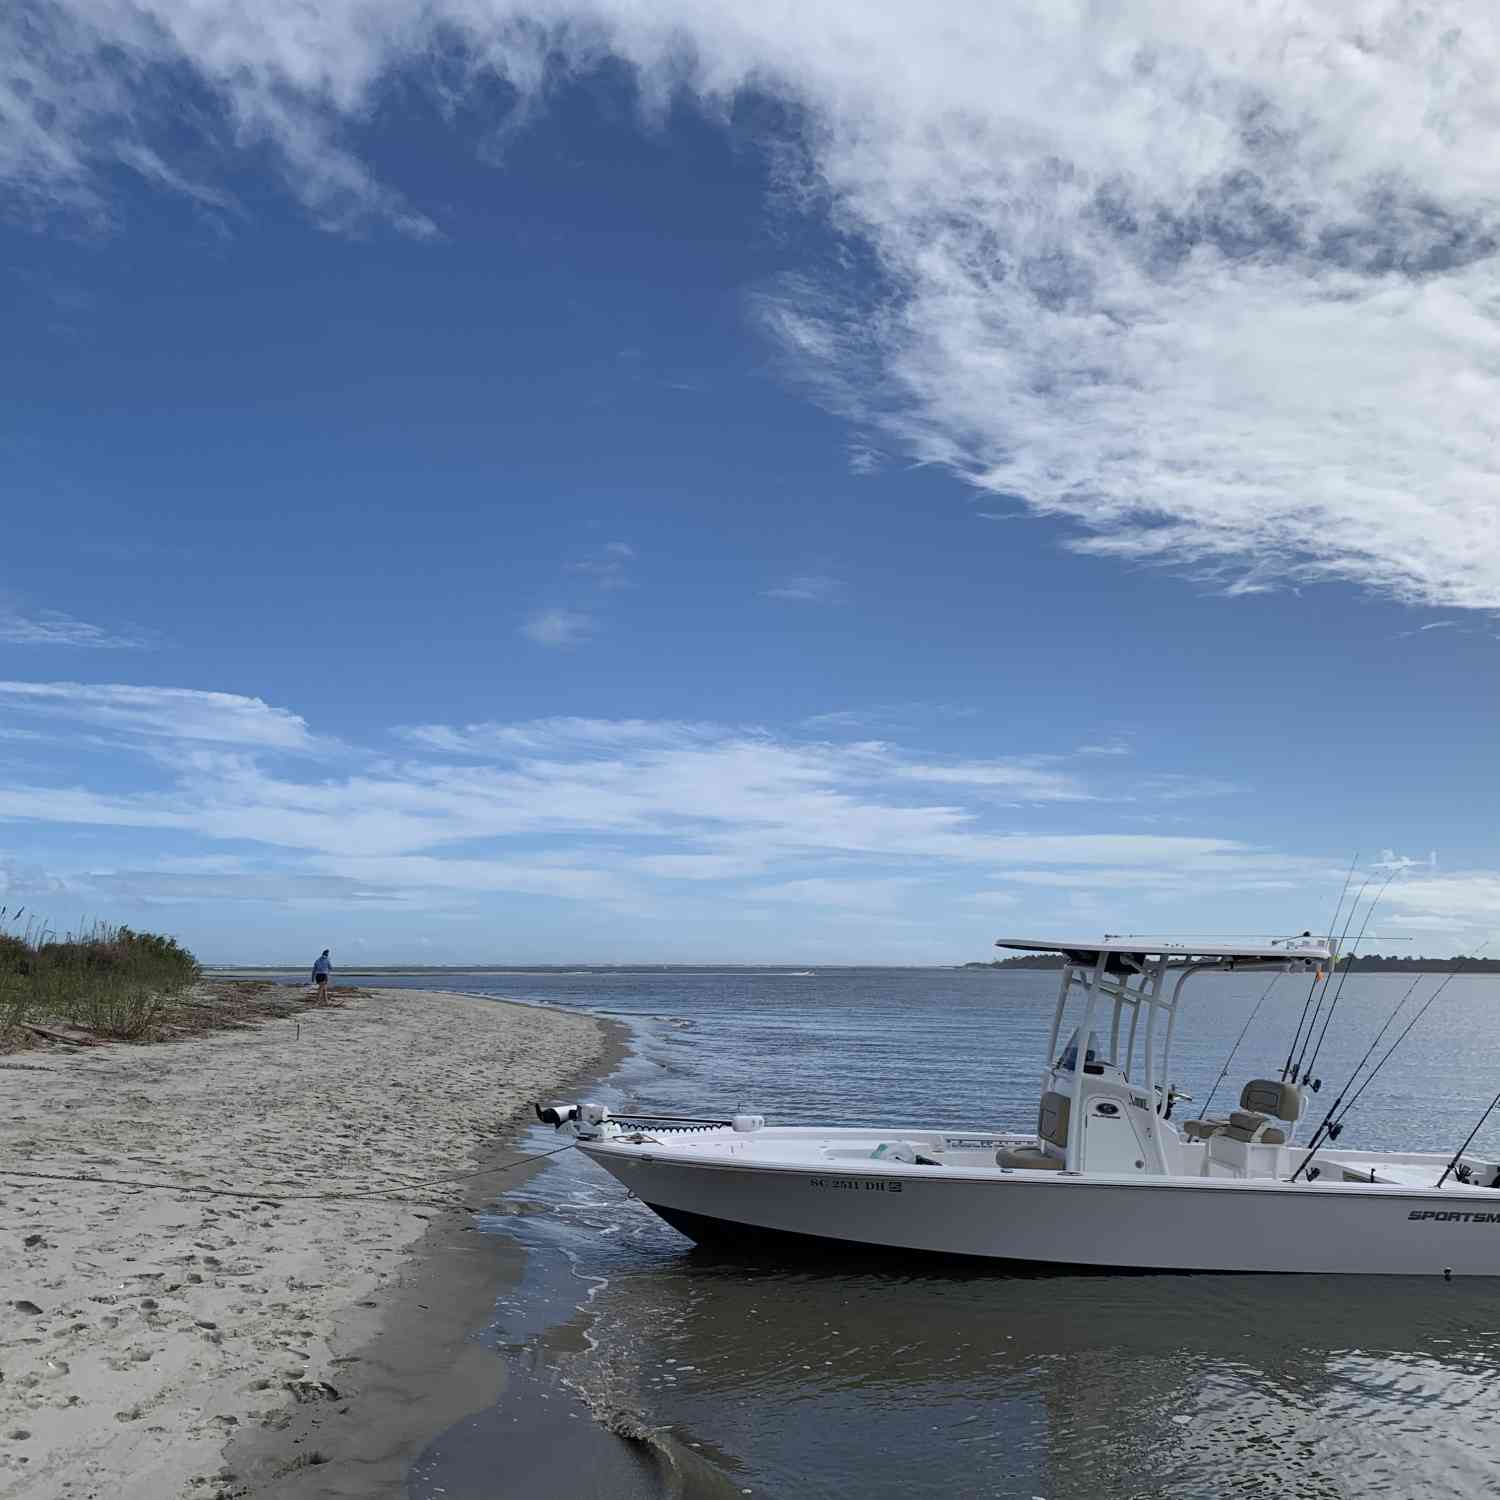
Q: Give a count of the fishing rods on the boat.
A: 7